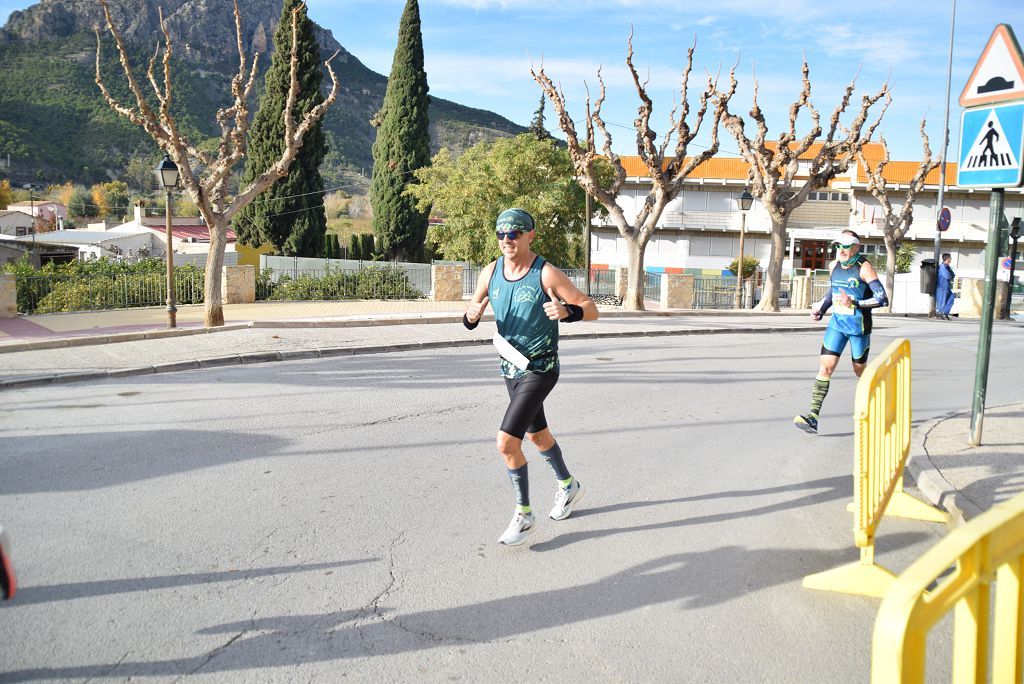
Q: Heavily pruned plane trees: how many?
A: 4